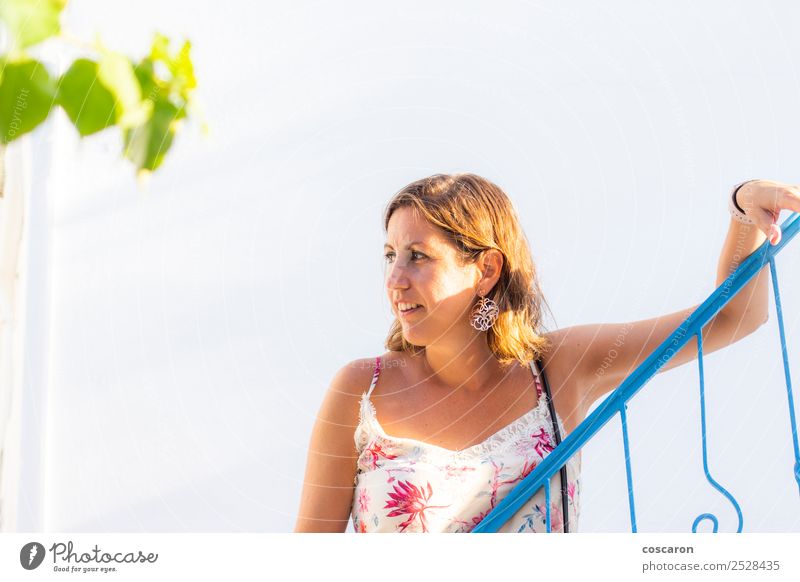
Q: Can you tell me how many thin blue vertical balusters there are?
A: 4